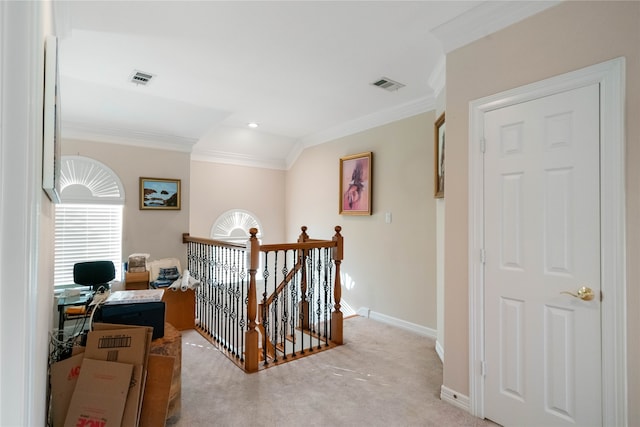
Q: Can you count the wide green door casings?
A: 0